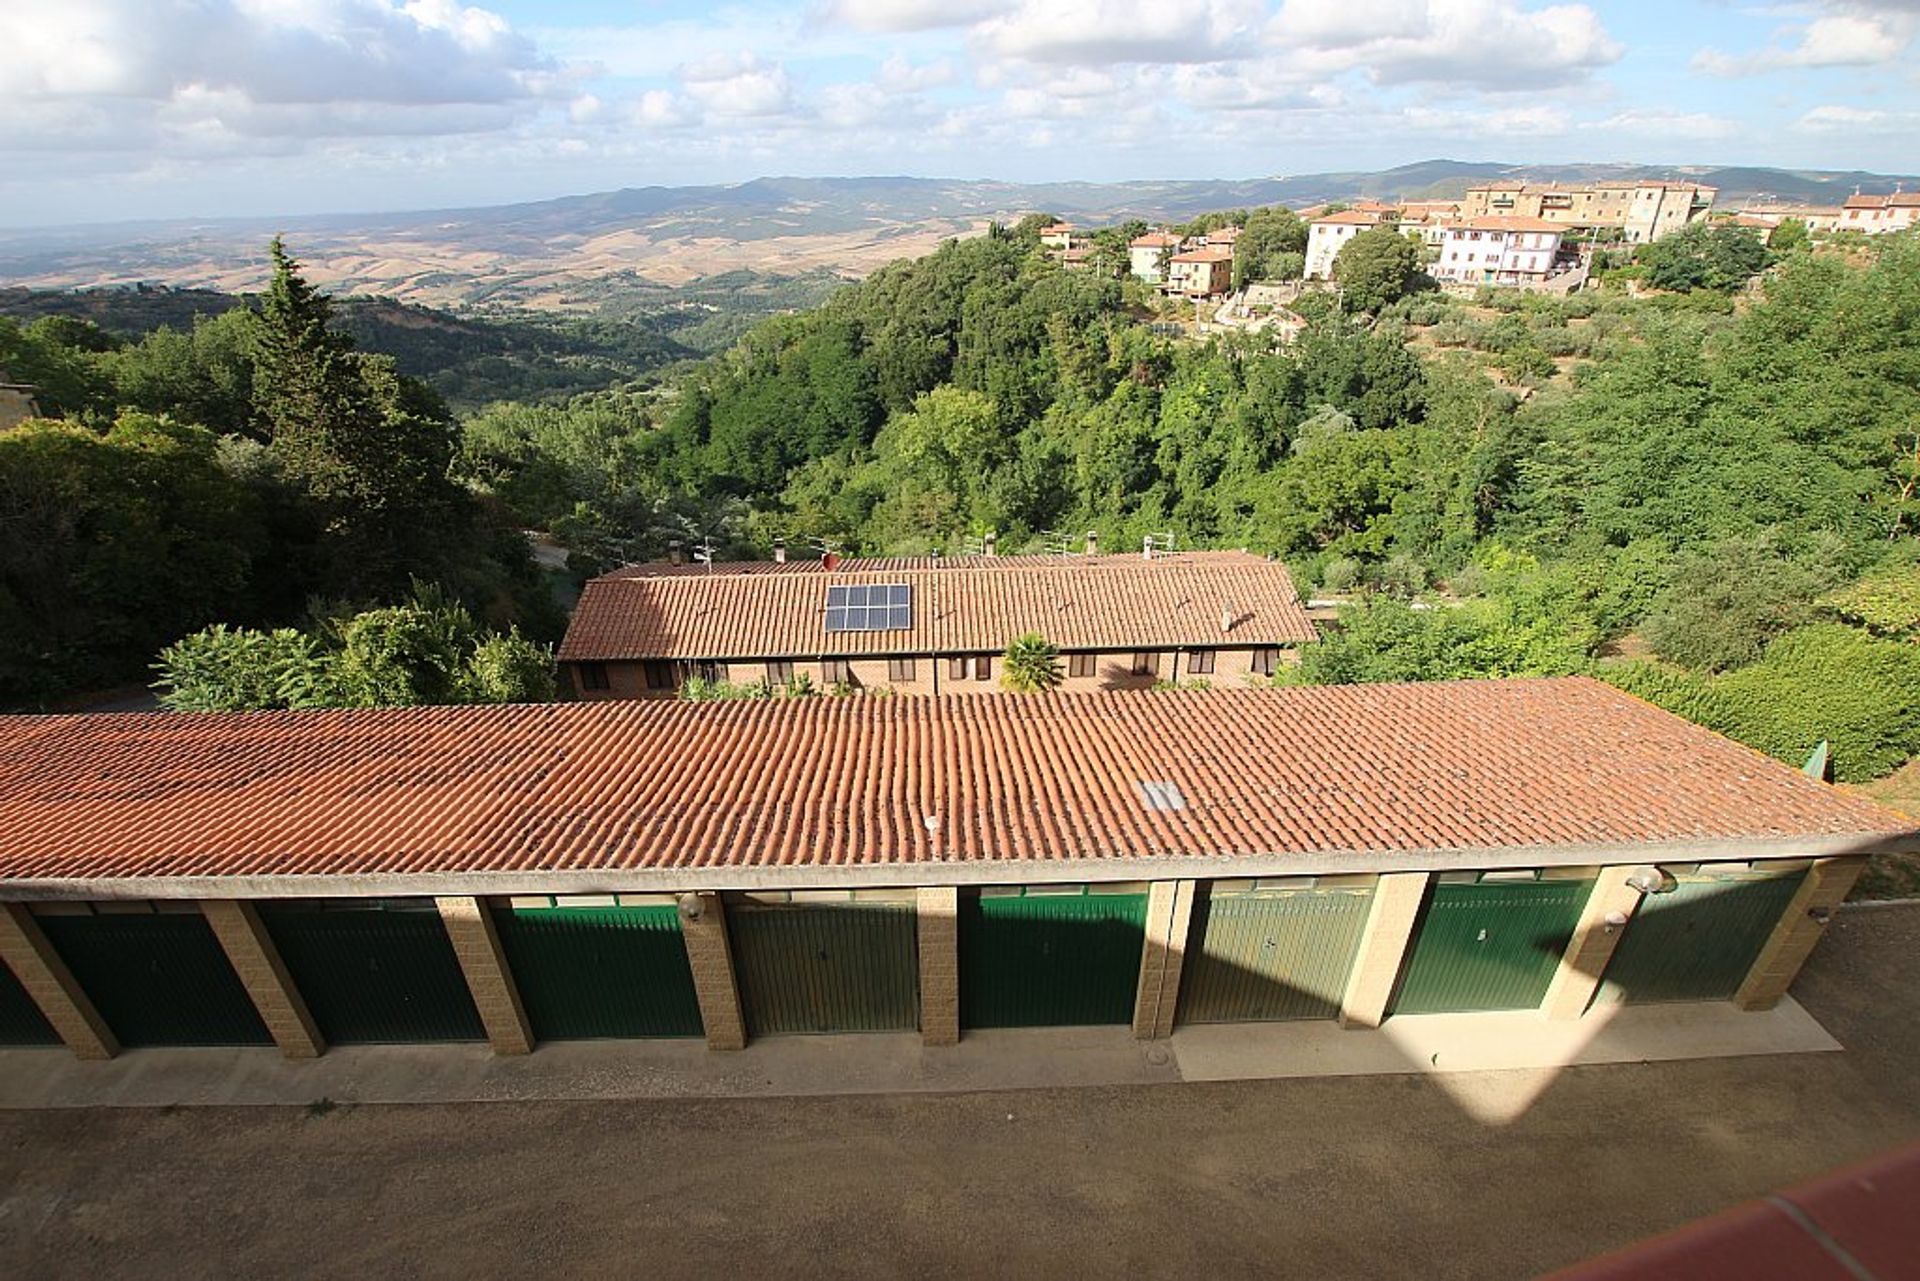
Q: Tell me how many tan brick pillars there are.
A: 9